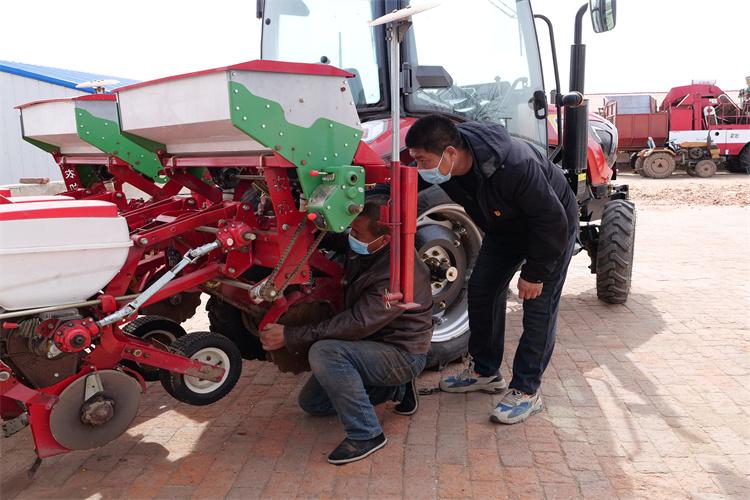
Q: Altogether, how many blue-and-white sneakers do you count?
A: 2